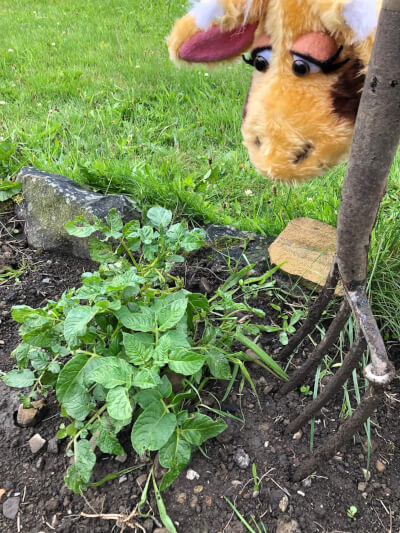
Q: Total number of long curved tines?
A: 4